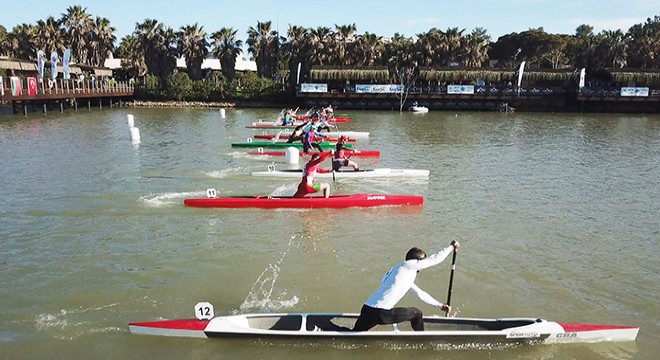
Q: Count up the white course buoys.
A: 4